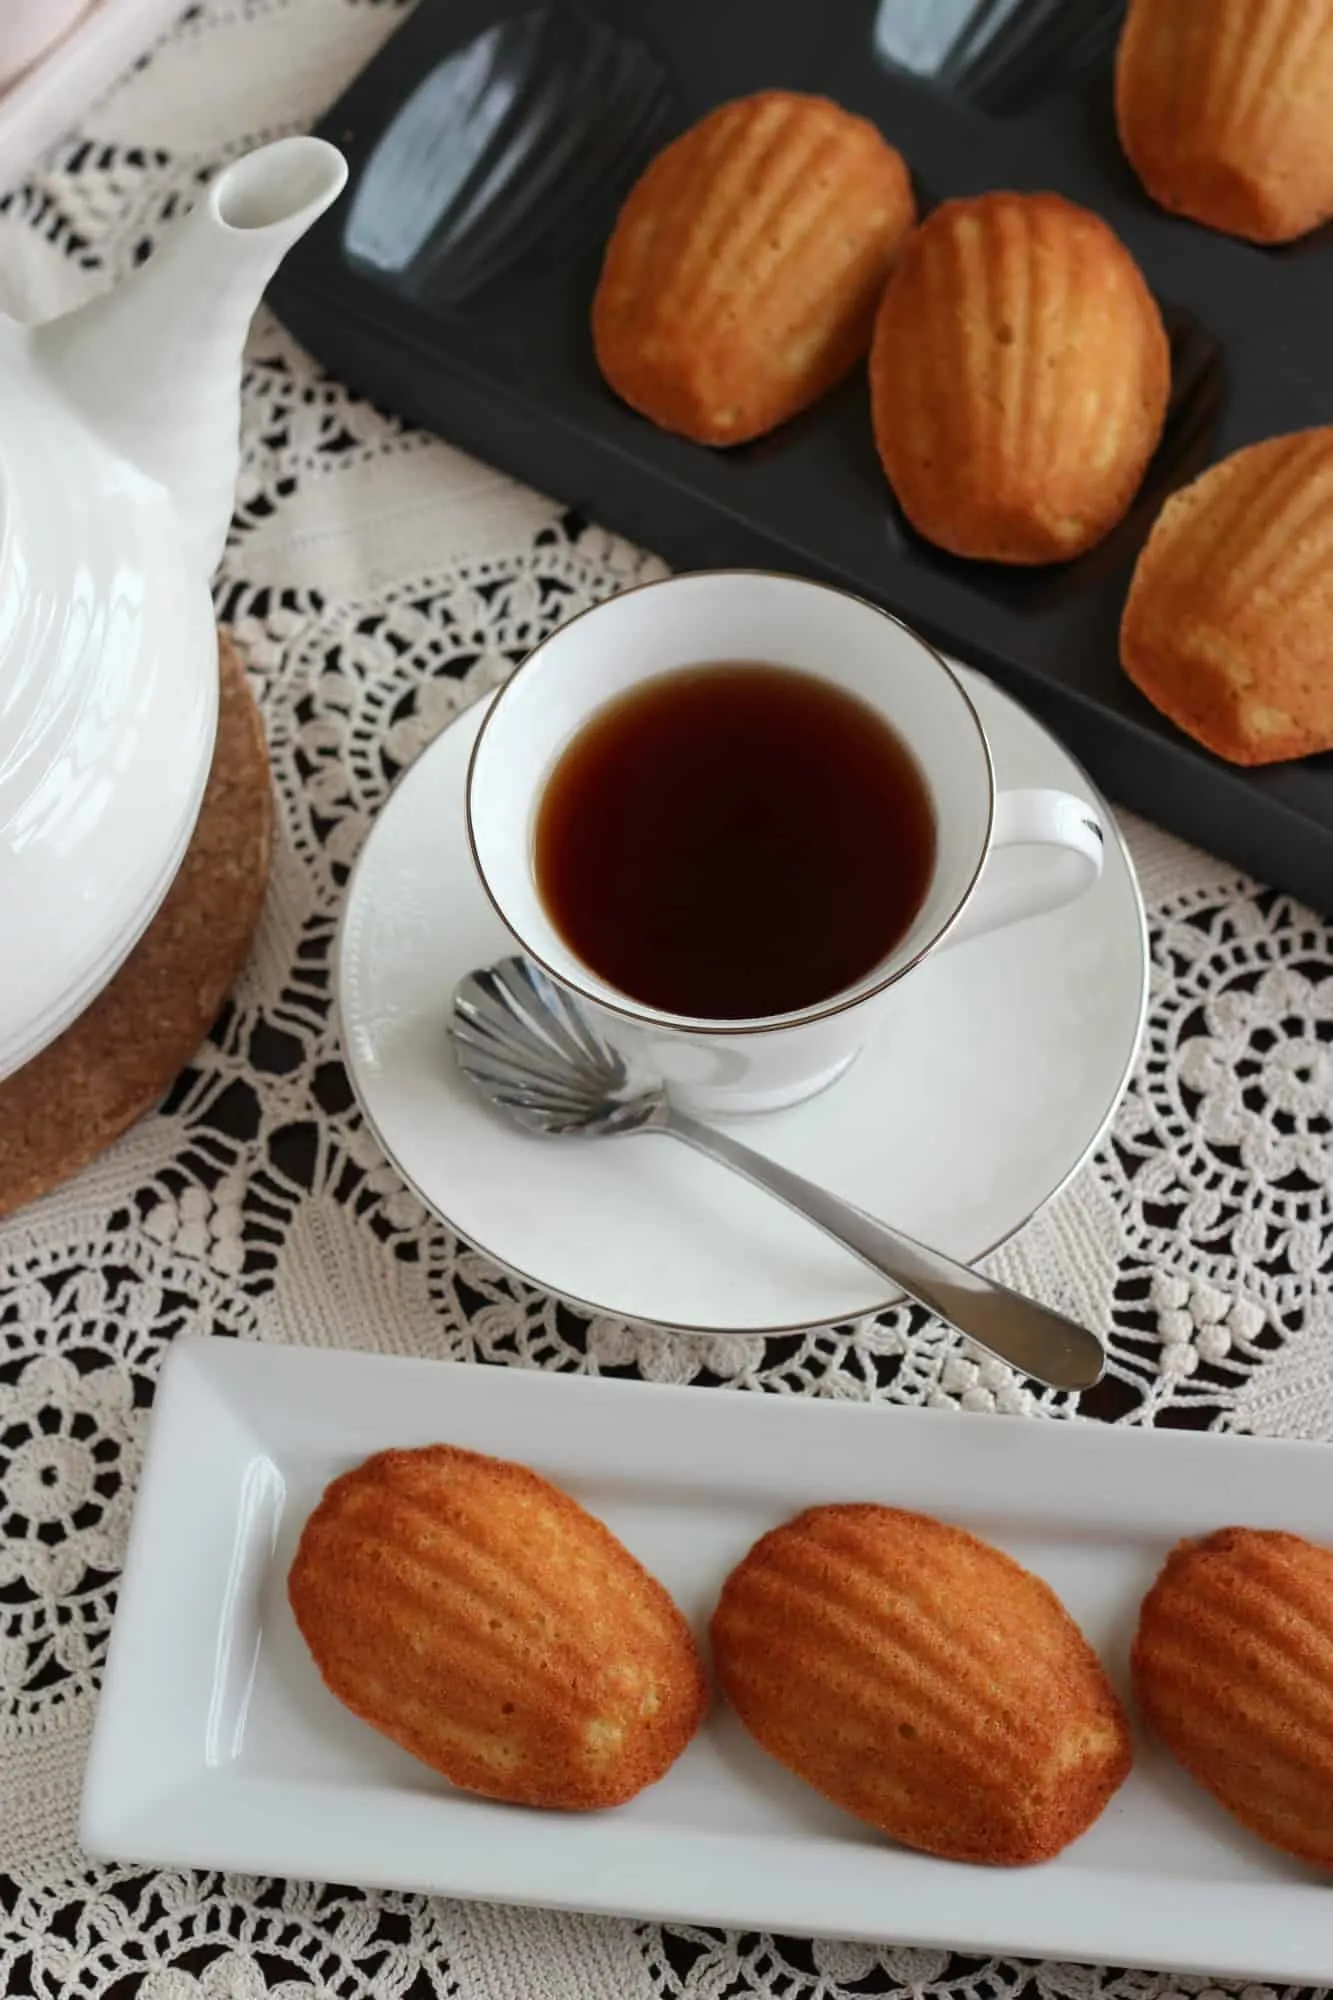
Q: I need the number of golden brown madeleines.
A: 7